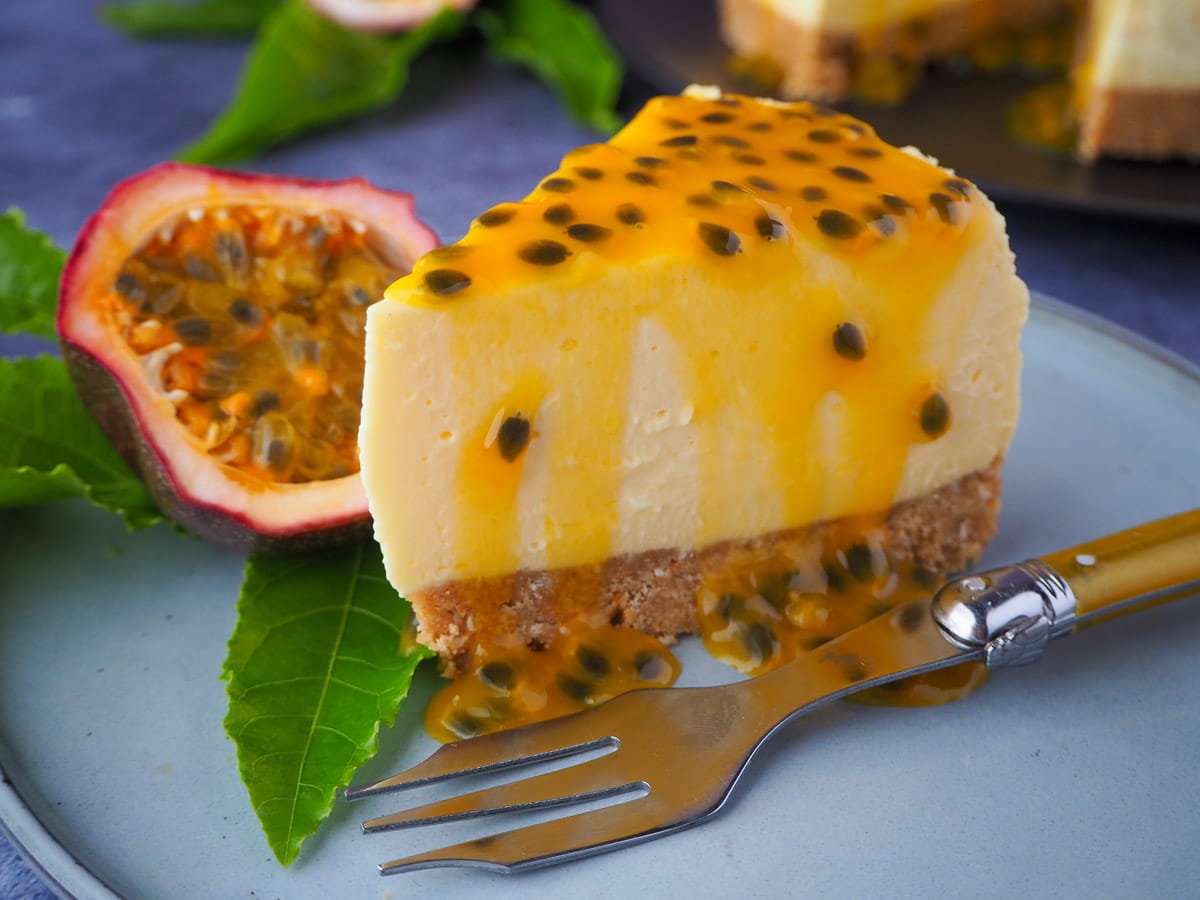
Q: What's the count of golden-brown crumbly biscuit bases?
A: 3